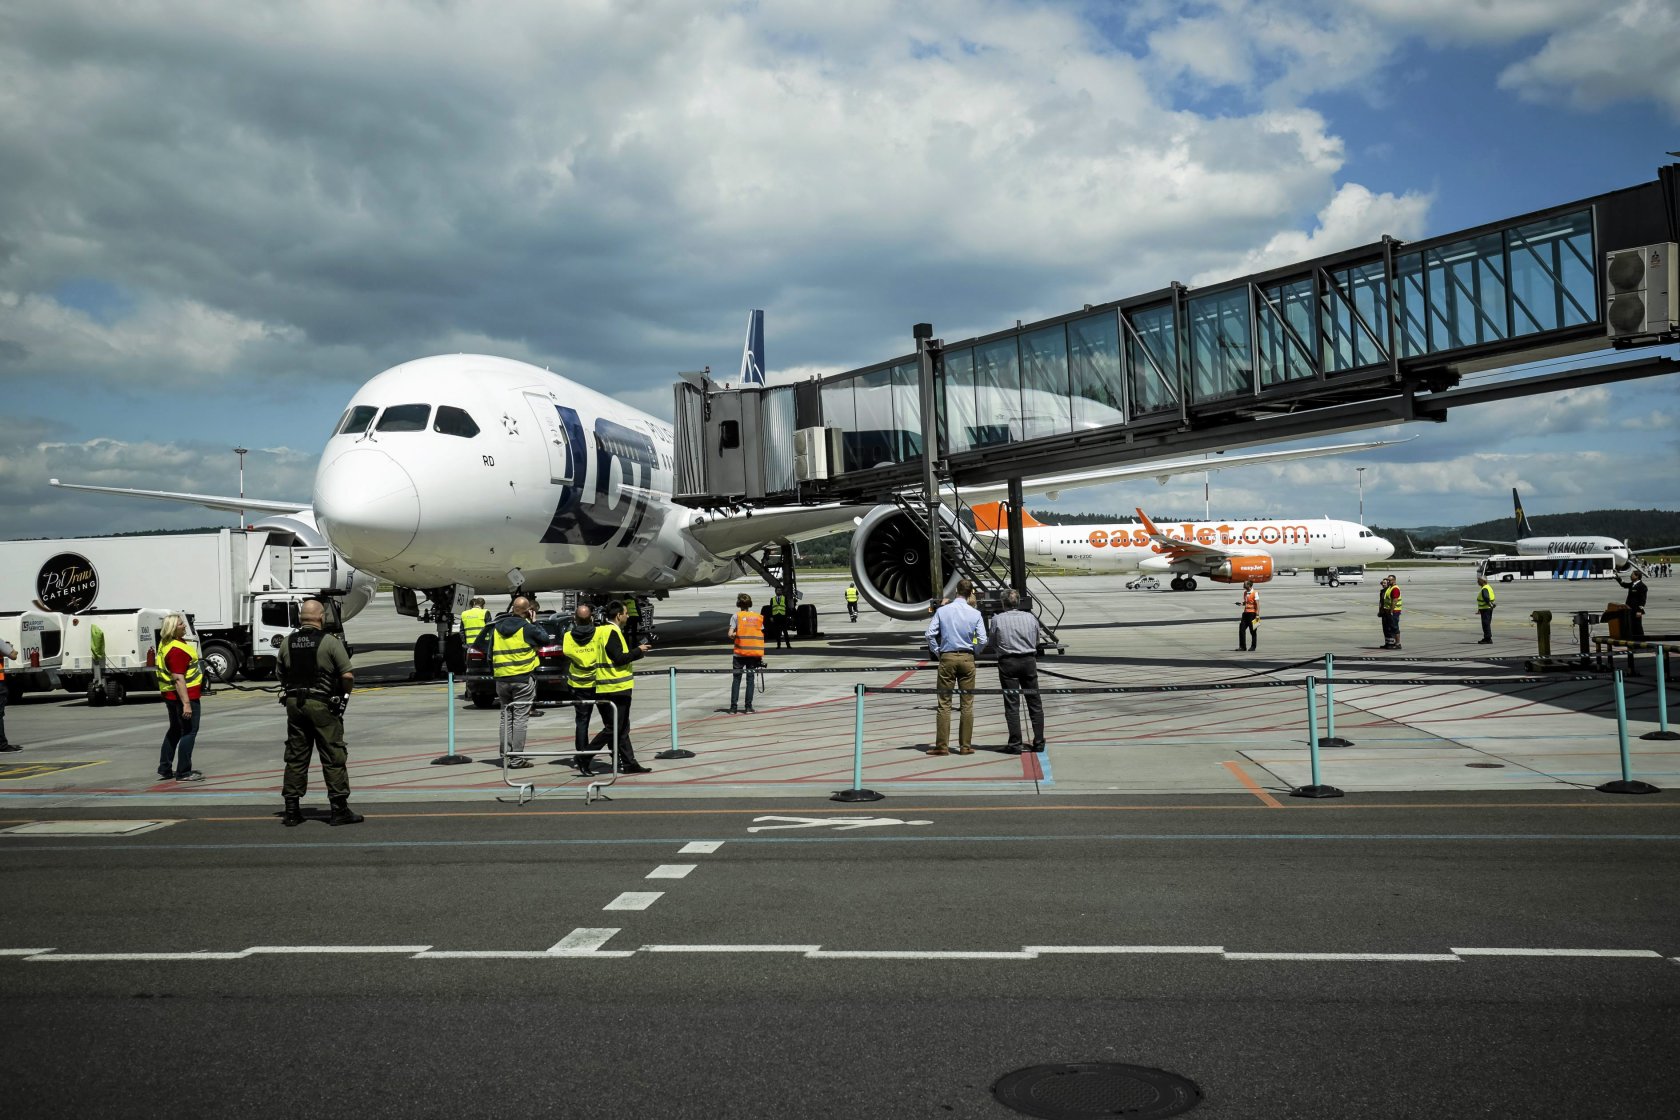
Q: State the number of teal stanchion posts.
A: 7